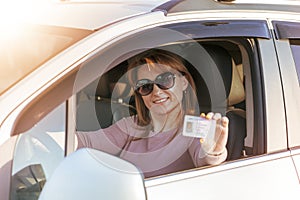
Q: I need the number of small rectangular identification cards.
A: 1